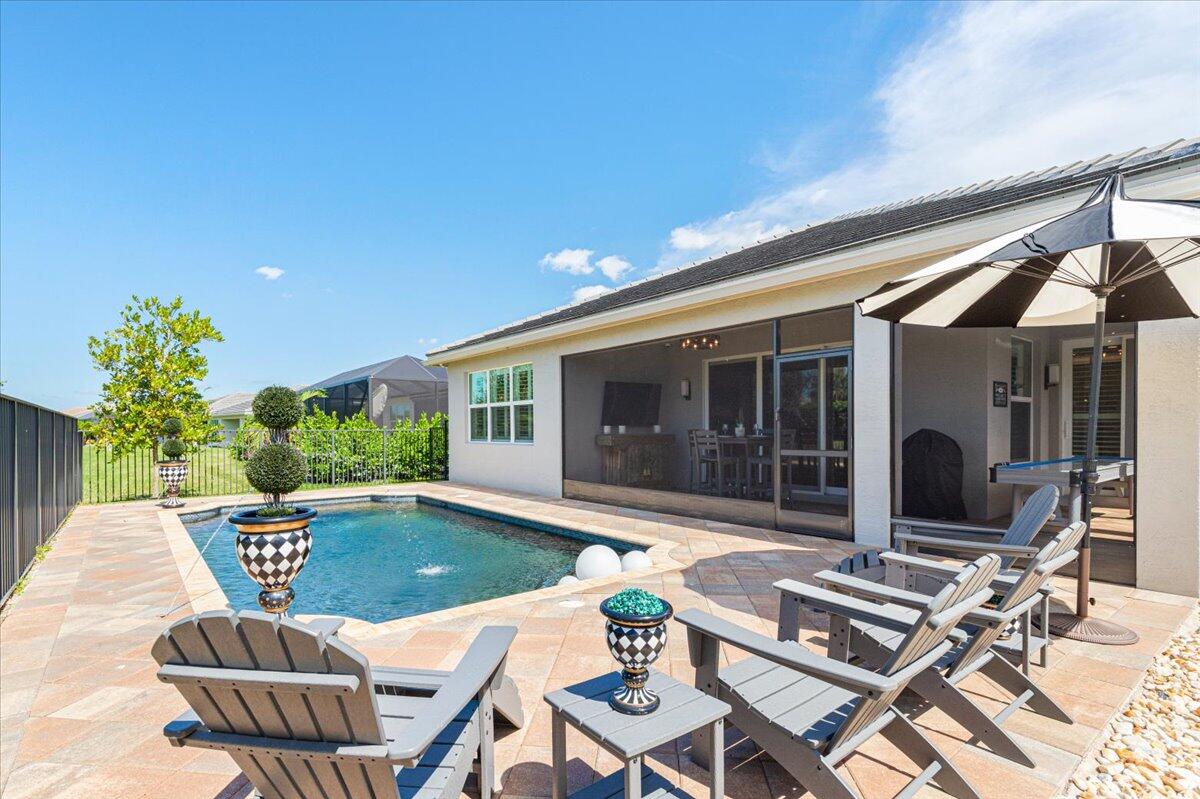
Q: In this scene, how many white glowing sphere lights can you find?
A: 3